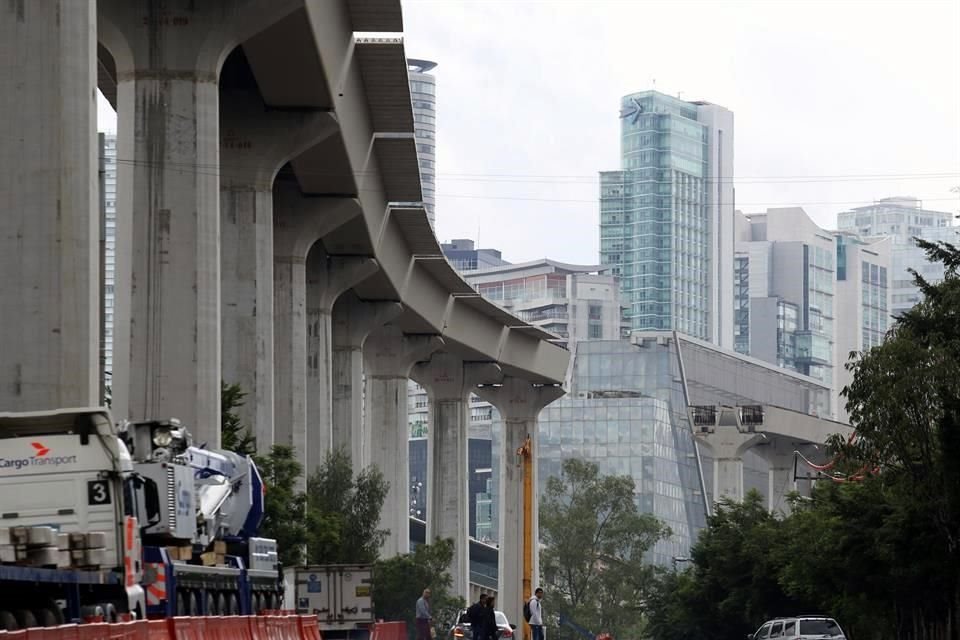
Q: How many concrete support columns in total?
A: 11